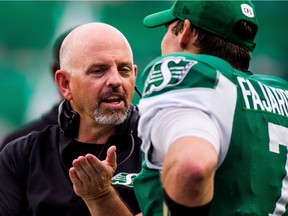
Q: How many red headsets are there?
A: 0